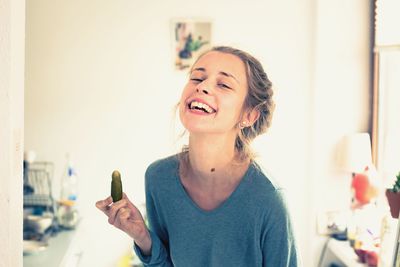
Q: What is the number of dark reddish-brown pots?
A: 1